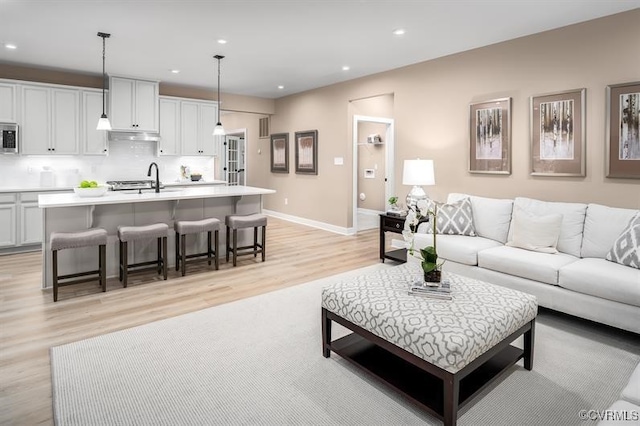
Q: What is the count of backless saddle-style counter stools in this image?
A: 4